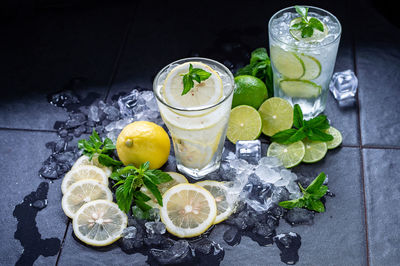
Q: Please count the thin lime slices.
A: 7